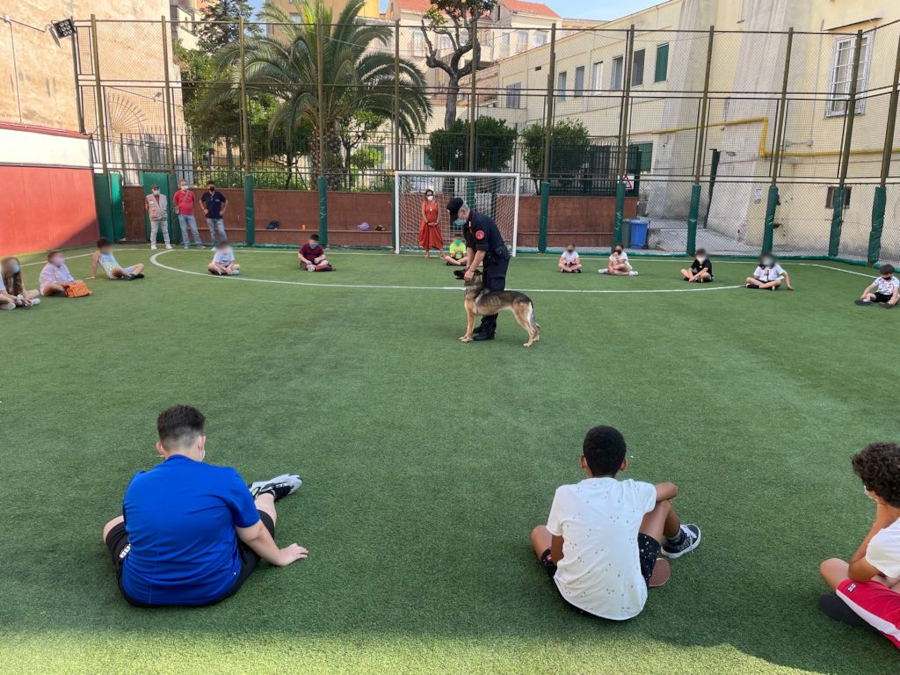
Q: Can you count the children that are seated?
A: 15